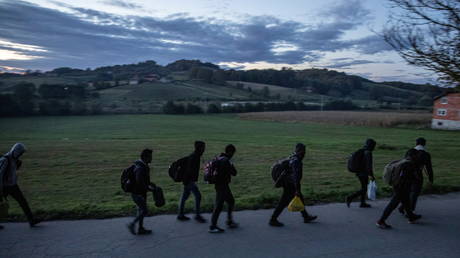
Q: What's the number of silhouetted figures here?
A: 8